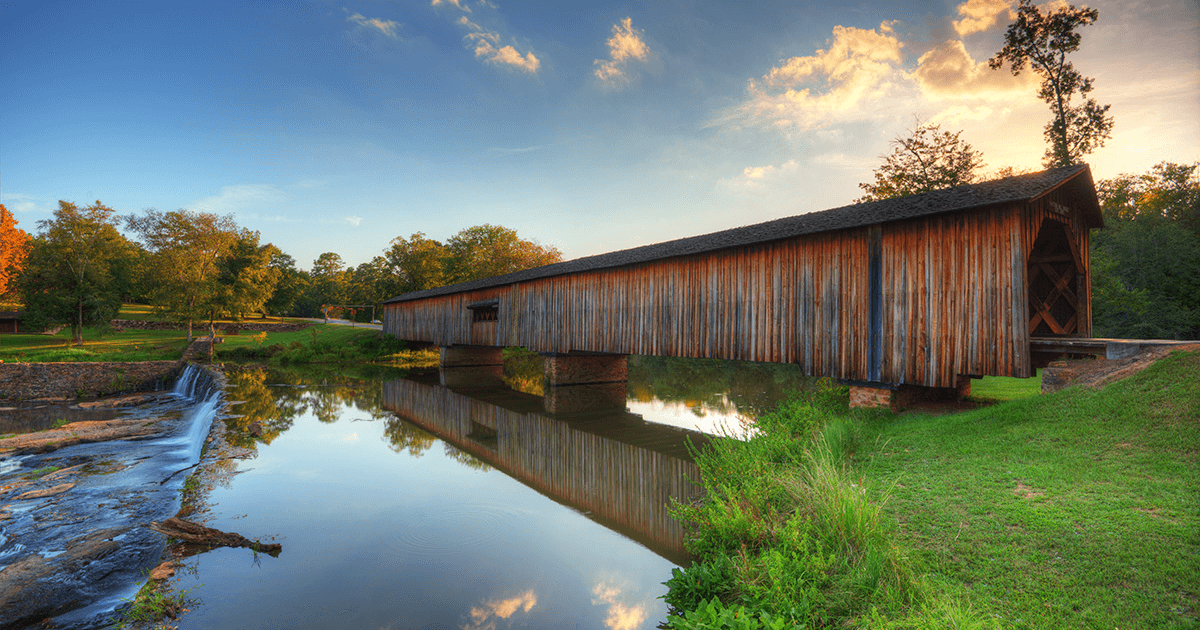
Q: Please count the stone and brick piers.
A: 3